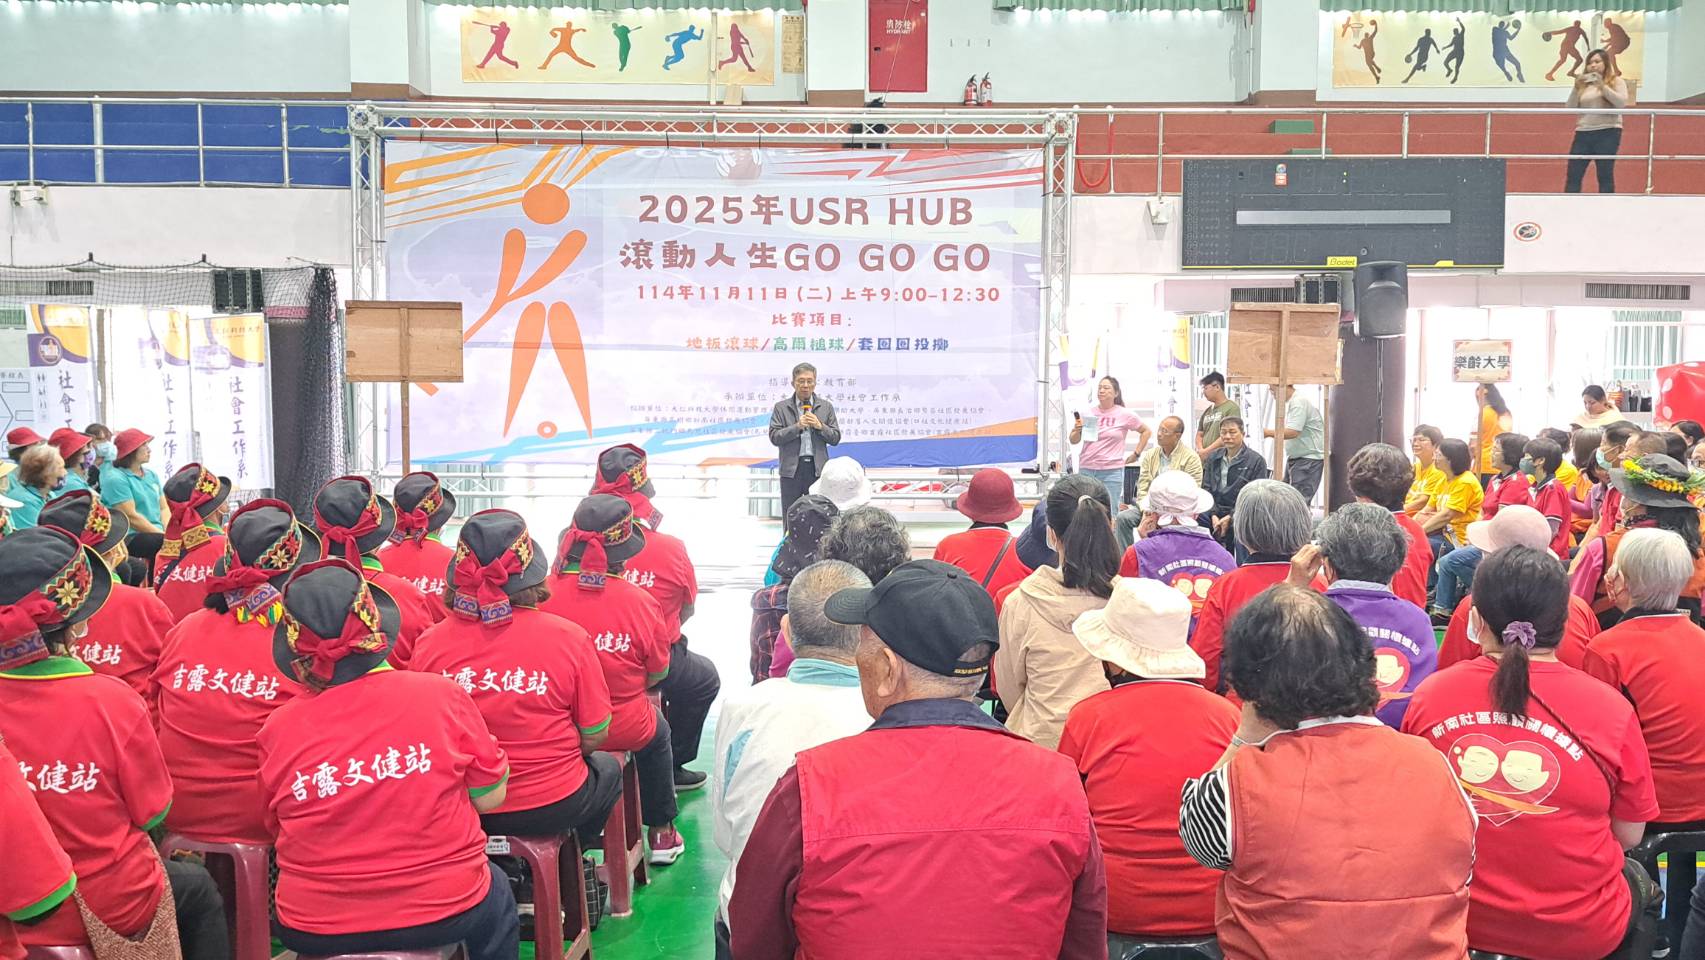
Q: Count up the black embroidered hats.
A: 10